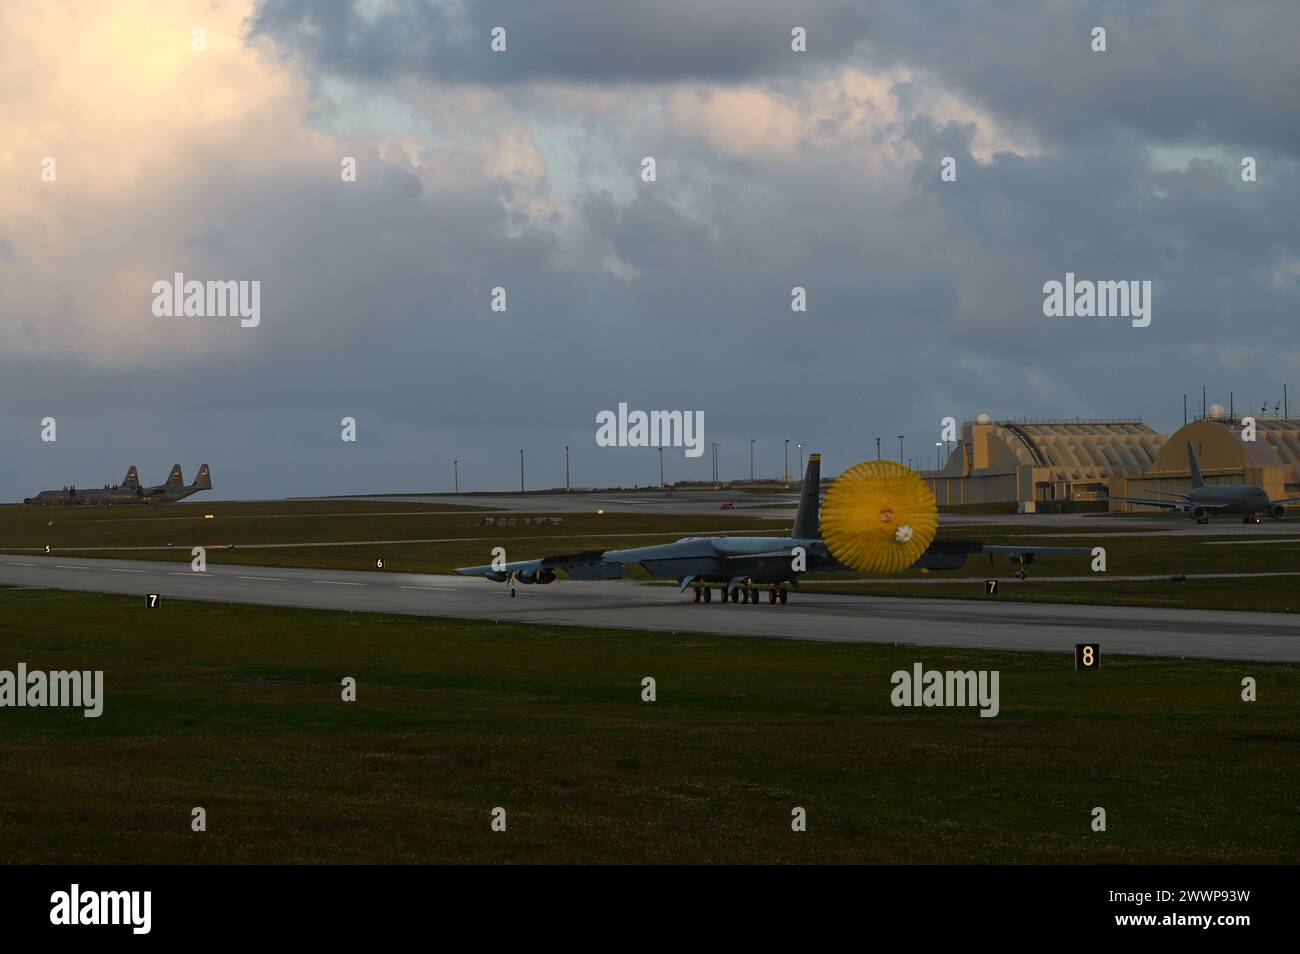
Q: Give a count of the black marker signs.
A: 5